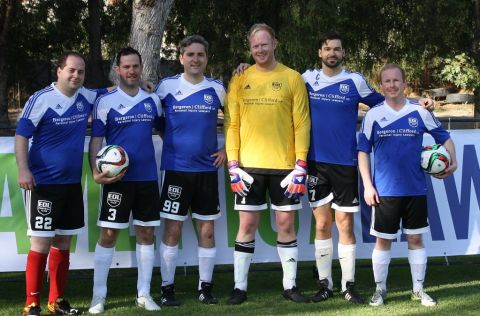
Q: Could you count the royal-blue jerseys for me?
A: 5